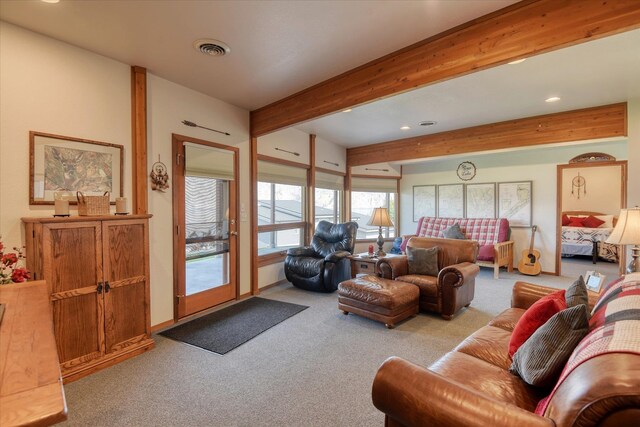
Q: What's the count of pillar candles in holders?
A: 2